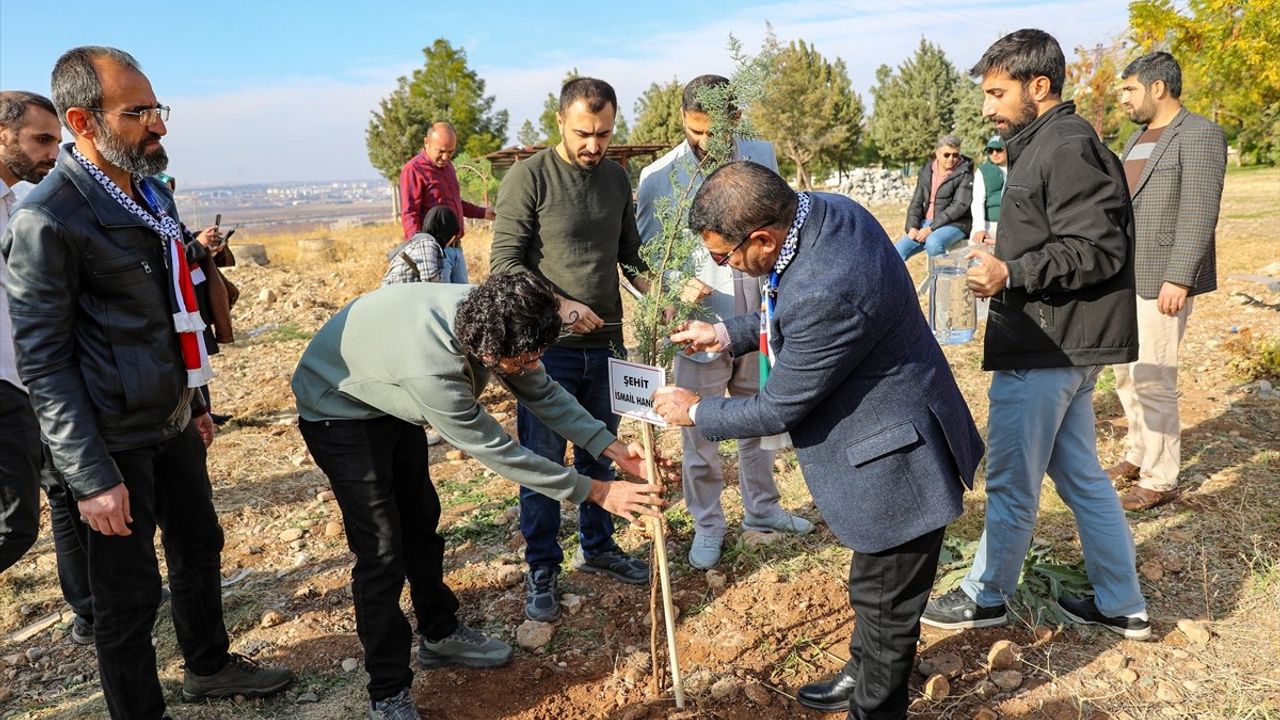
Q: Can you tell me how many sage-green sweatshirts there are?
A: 1